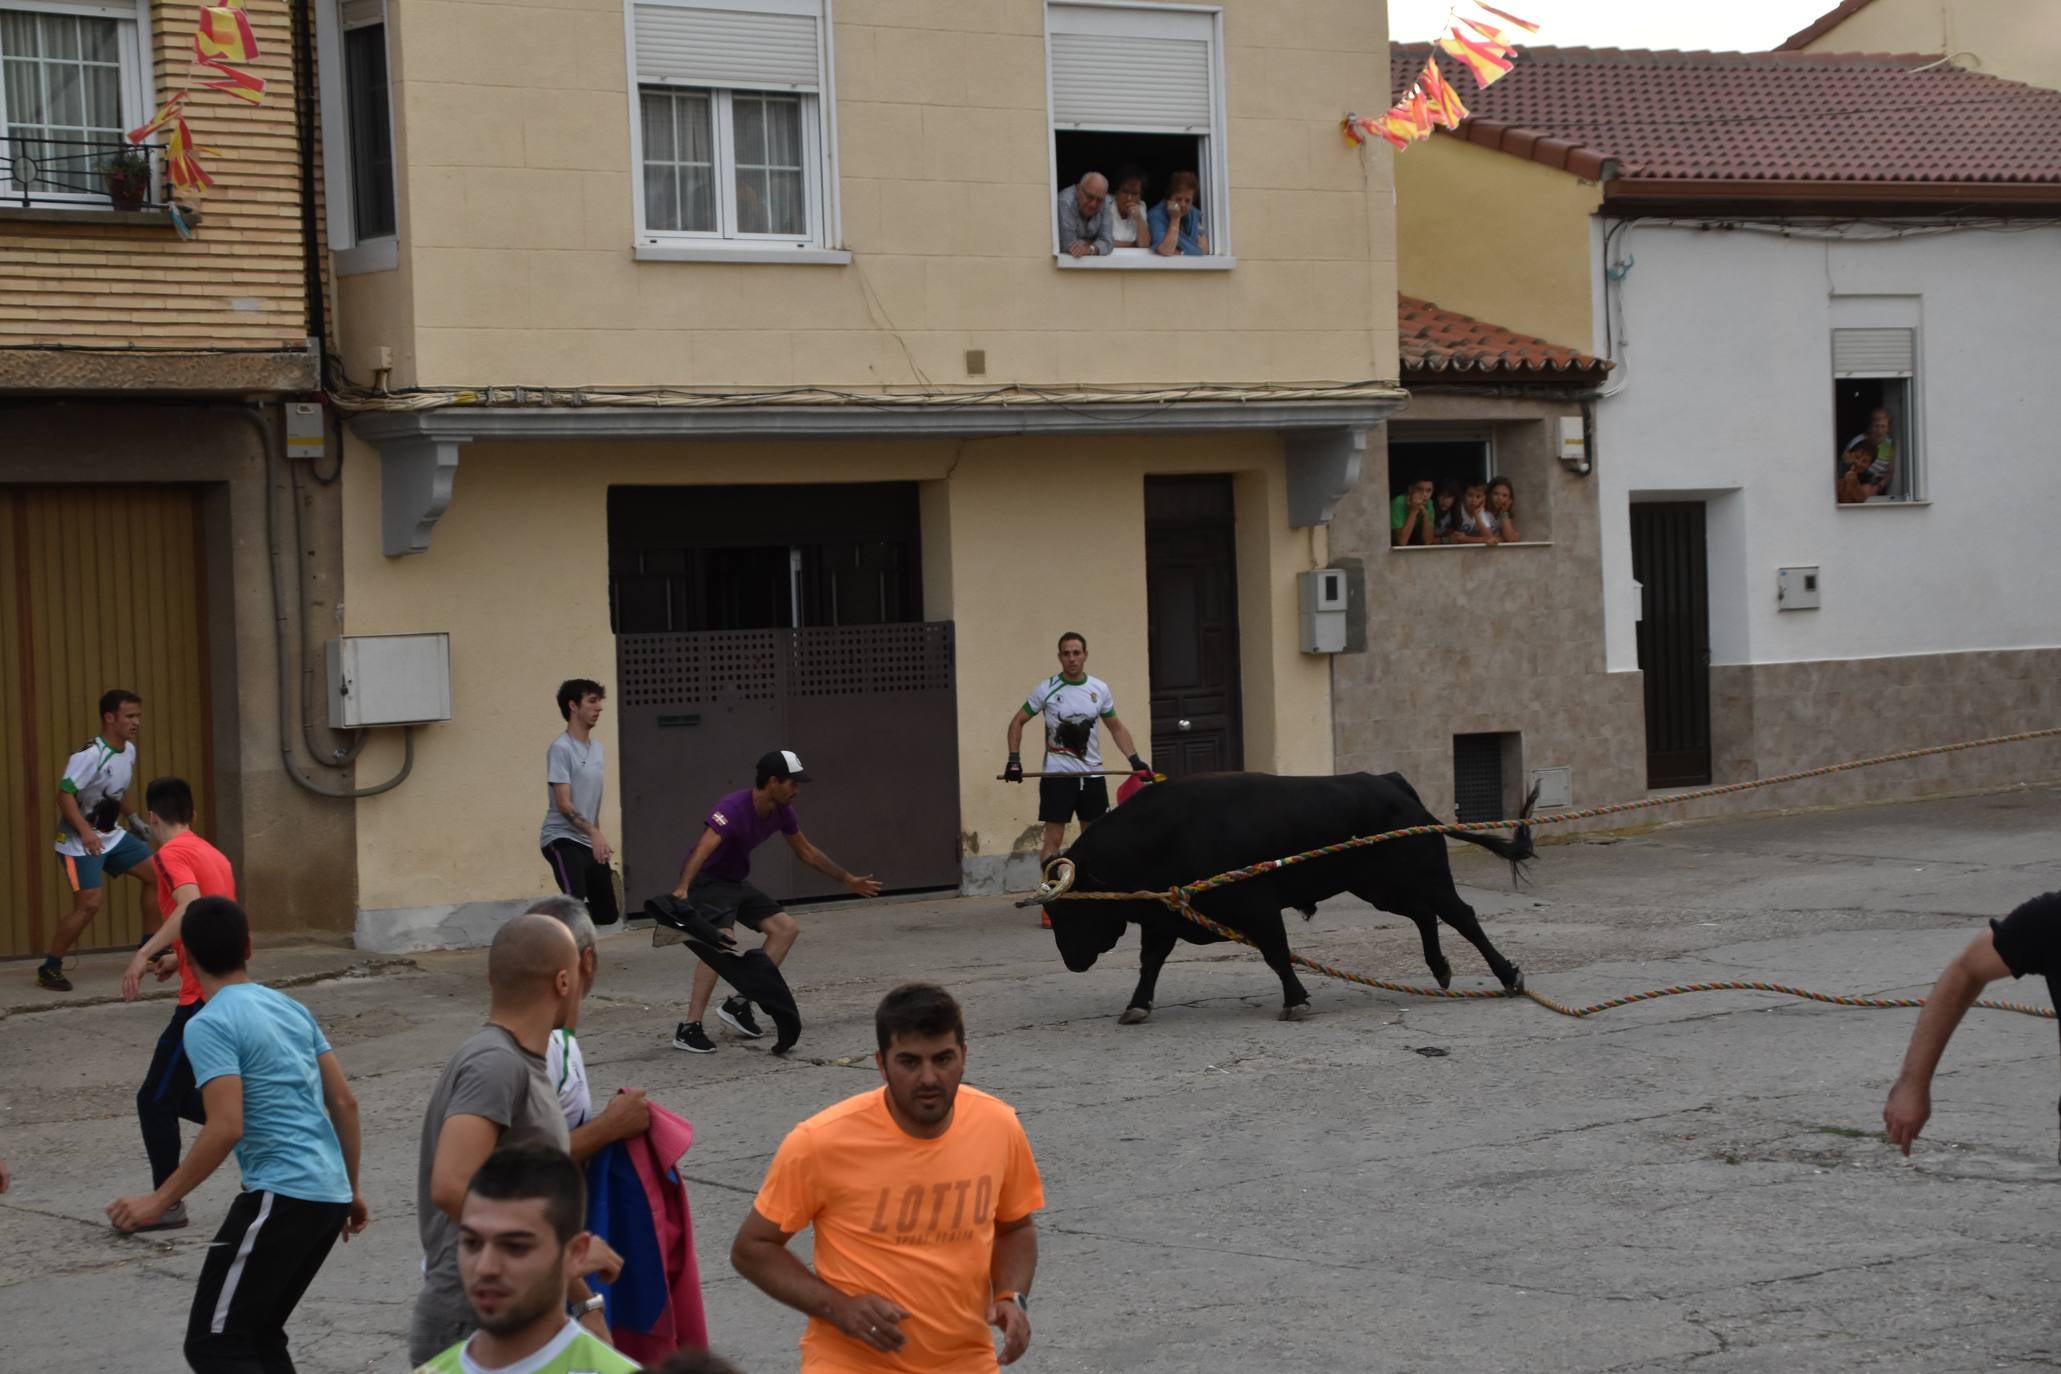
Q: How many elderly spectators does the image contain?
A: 3